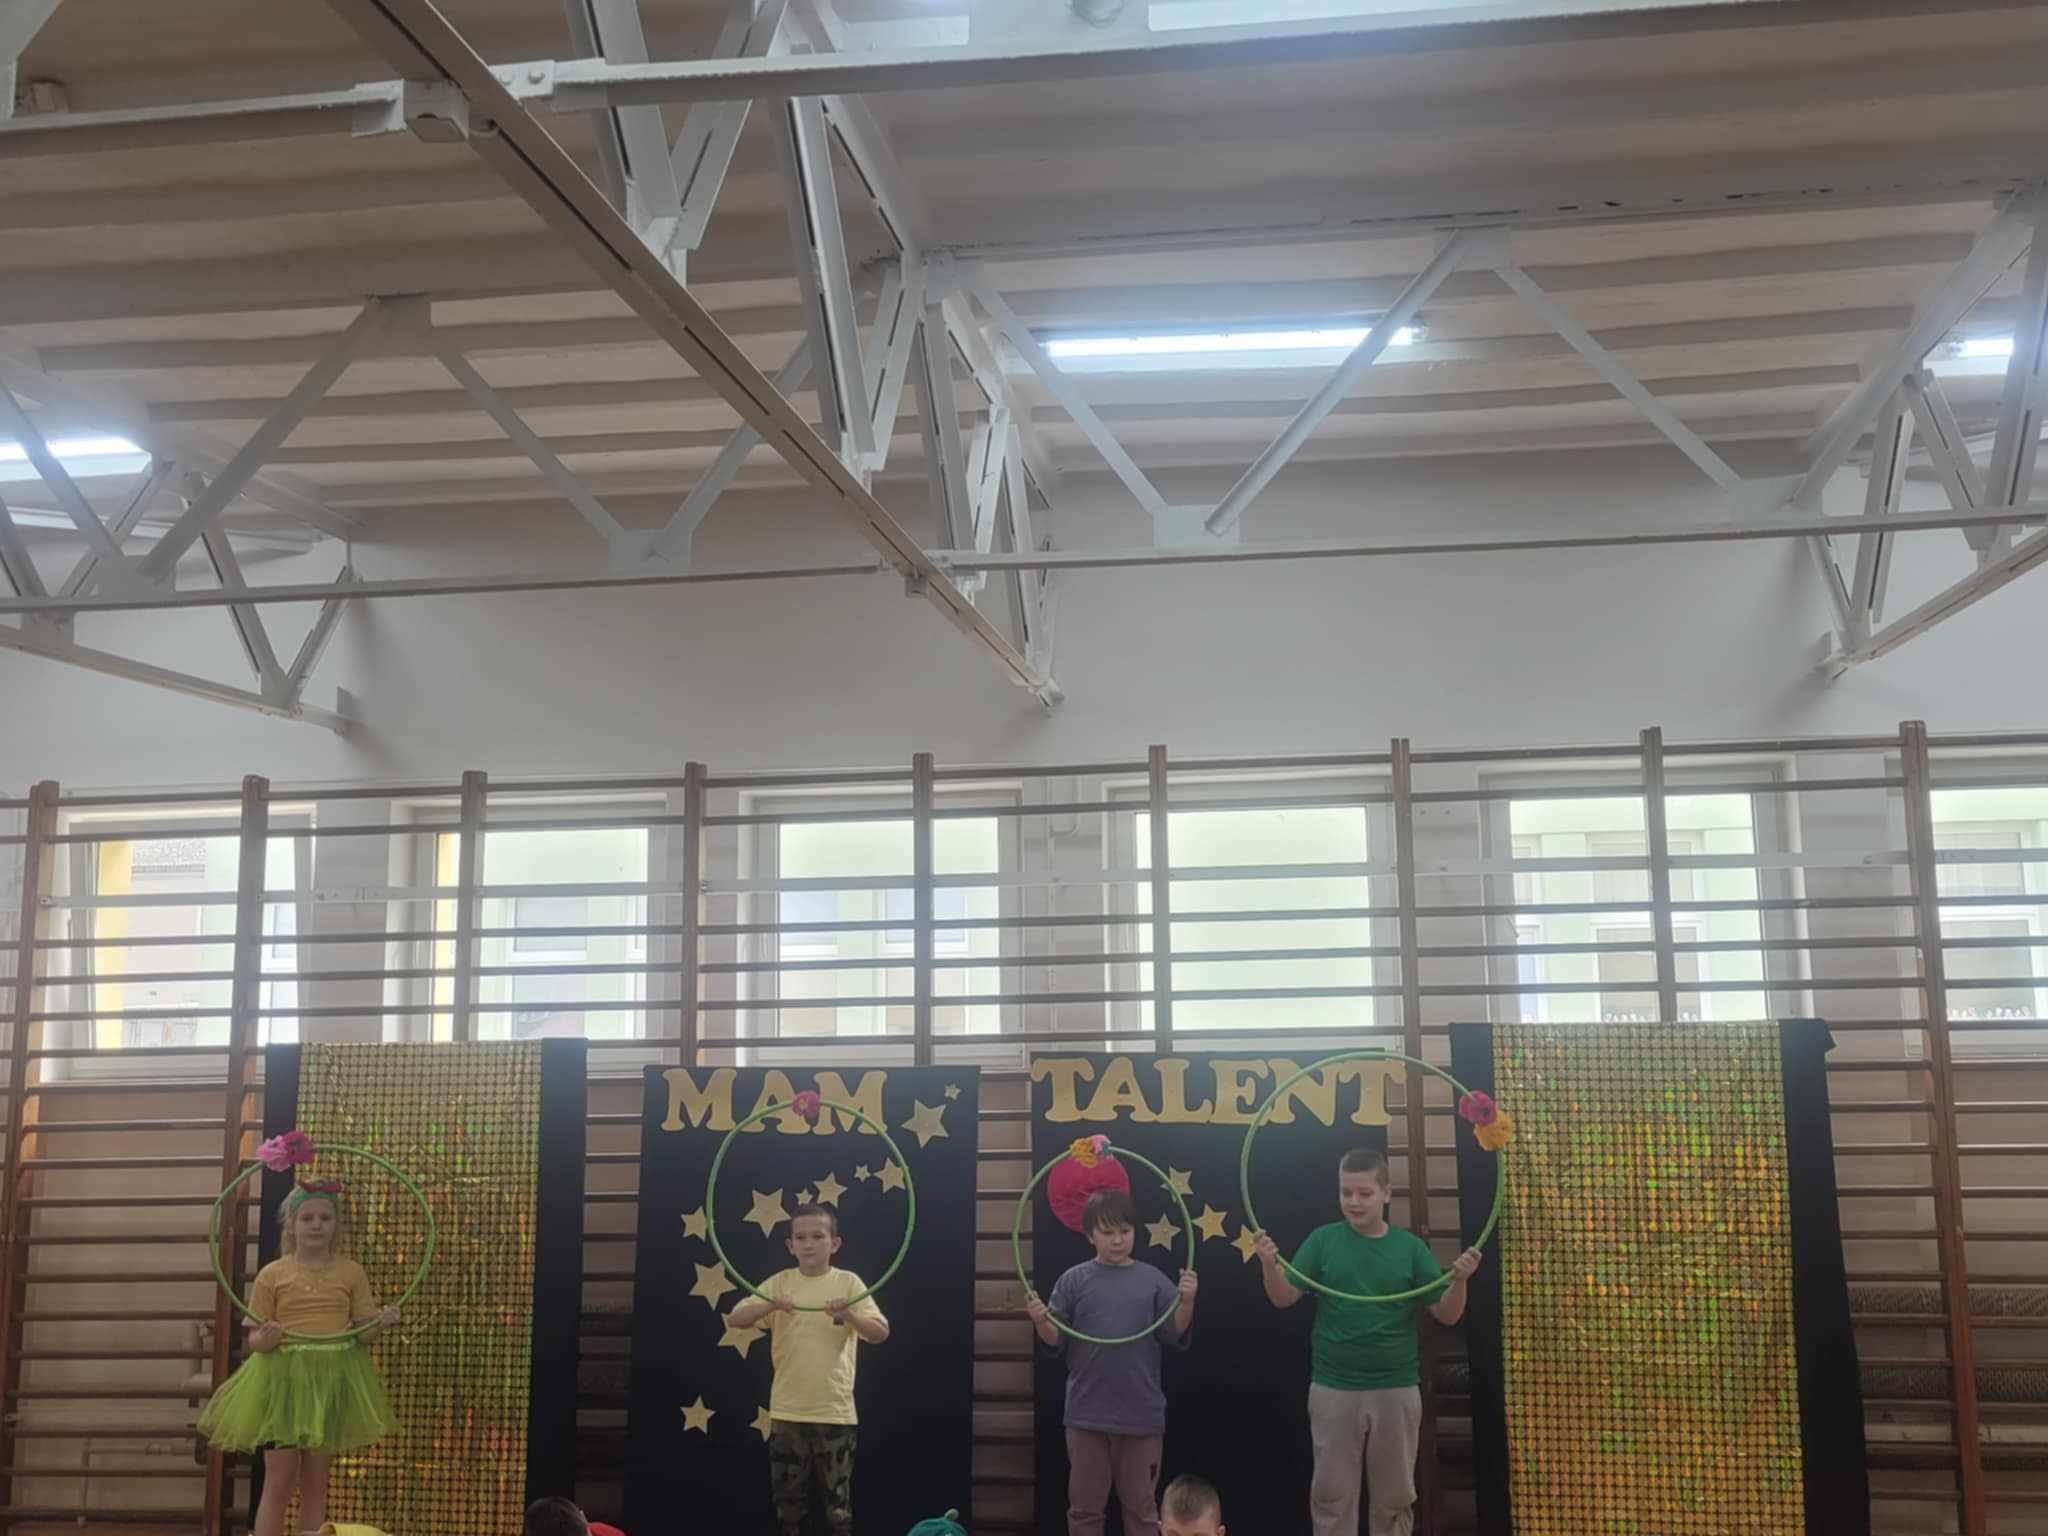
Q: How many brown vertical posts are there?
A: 9